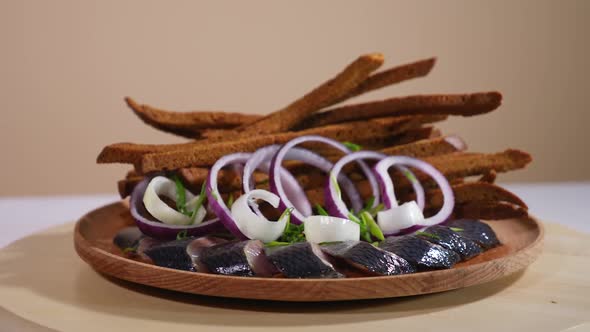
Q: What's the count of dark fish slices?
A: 8